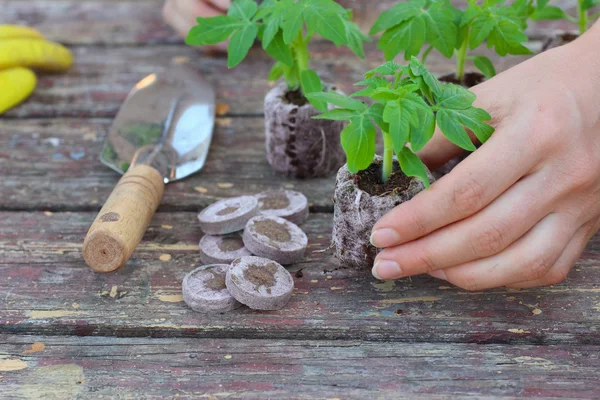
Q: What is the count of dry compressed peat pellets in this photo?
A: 6